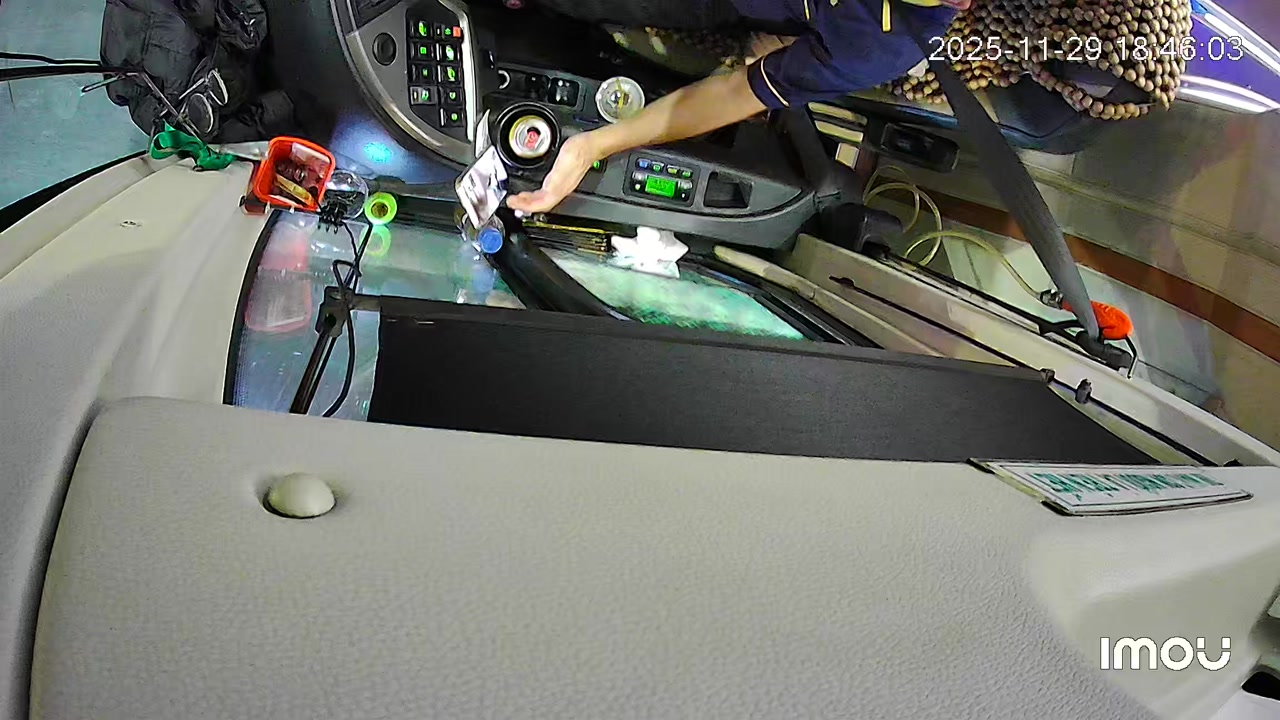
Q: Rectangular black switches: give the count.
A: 9